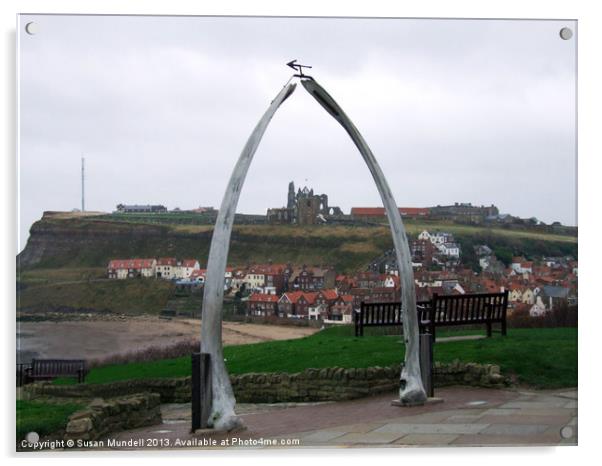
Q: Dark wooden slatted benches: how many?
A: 3